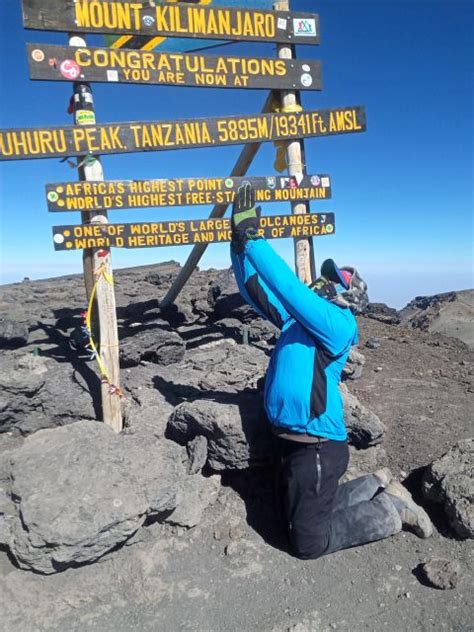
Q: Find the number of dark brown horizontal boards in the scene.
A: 5